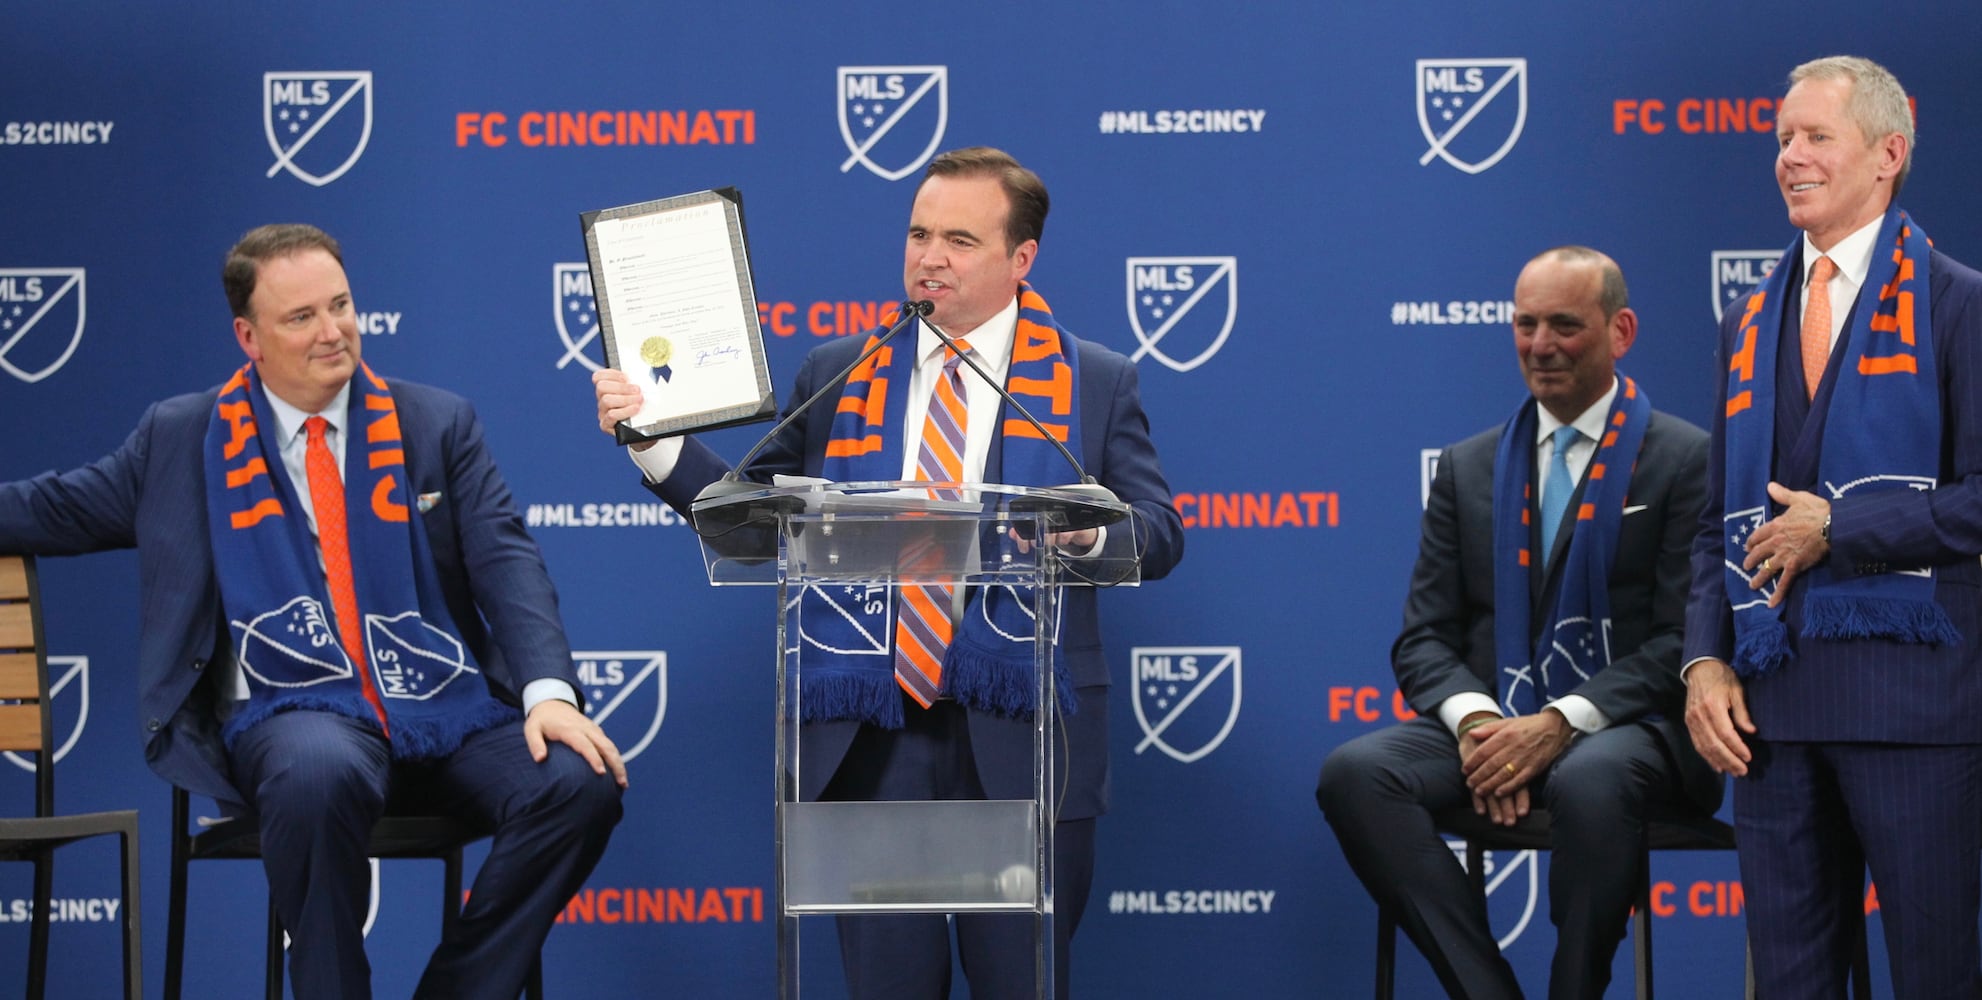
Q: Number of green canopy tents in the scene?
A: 0